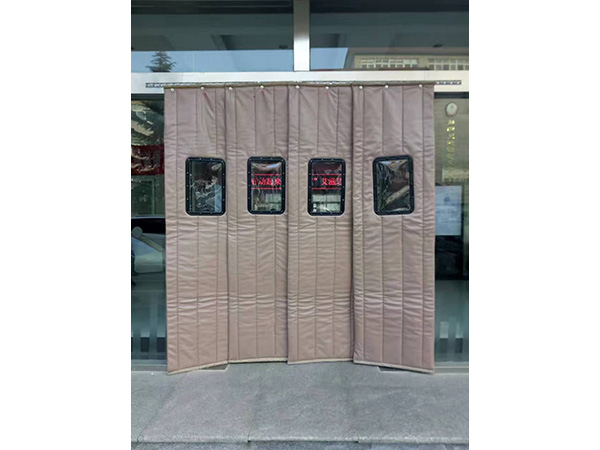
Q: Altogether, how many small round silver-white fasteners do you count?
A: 9